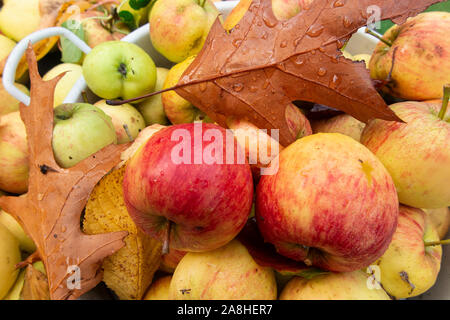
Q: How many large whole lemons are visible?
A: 0